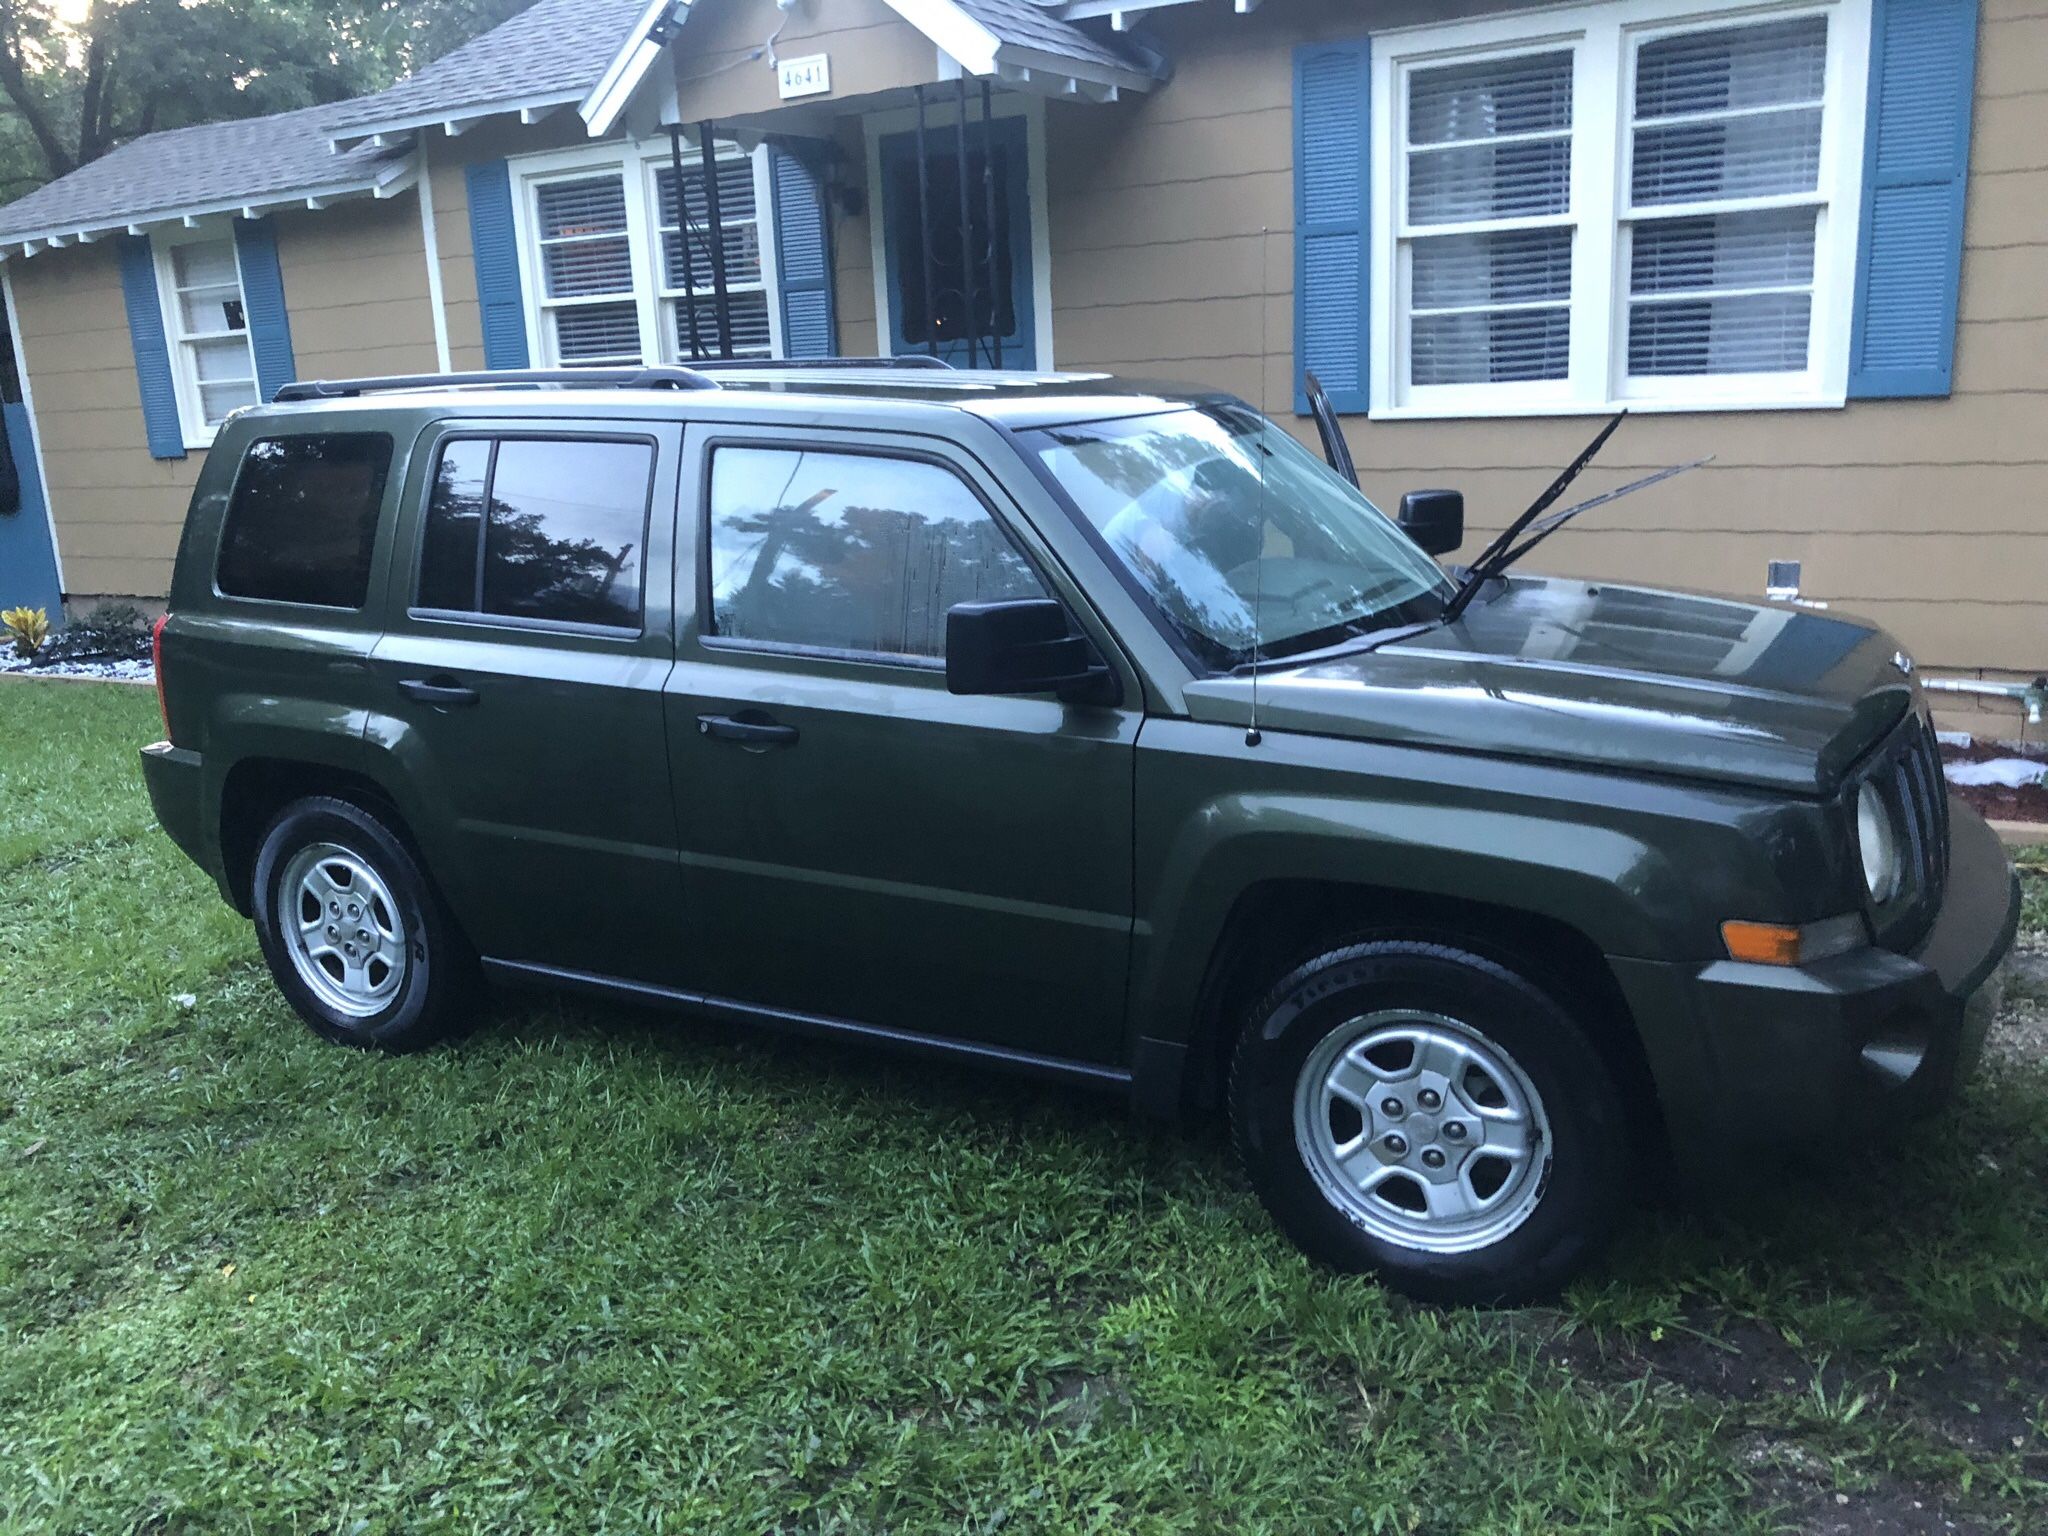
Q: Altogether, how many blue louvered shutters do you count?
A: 6